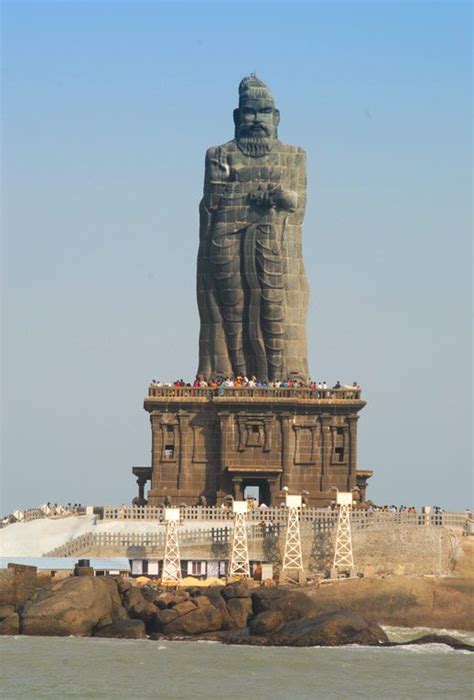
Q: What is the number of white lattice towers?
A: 4